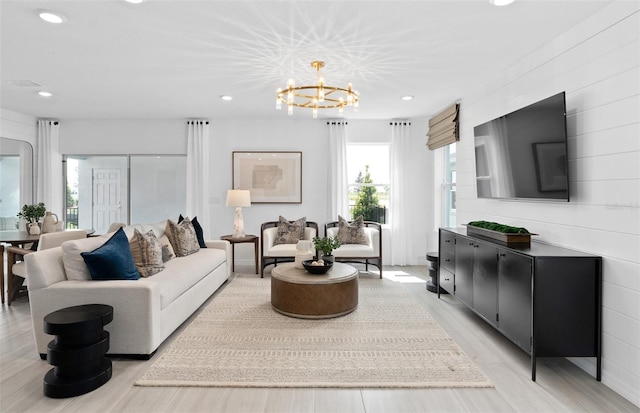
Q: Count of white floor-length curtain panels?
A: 4